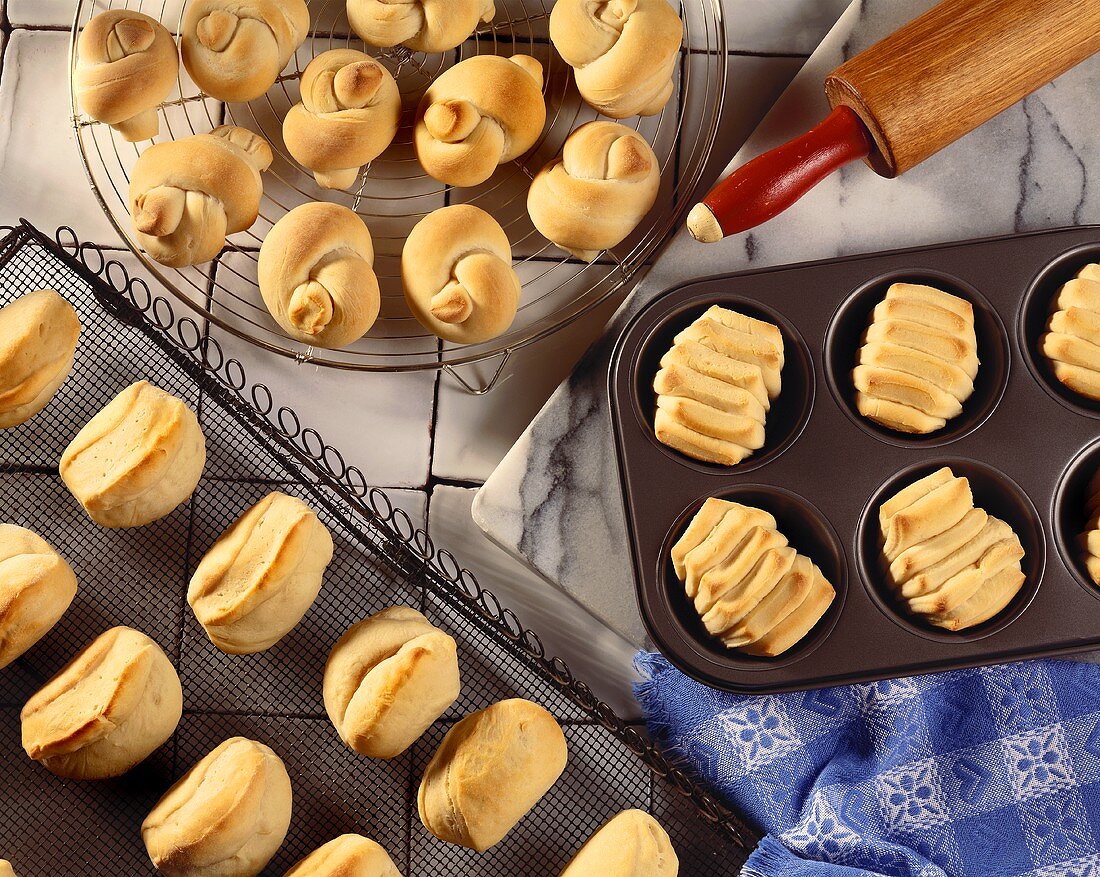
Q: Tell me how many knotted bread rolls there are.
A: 10